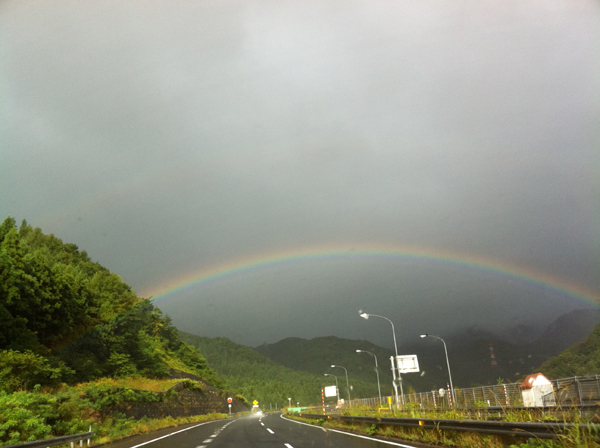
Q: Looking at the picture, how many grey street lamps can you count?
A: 5